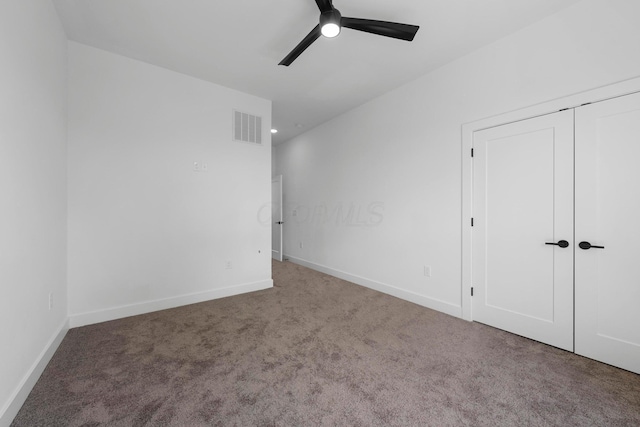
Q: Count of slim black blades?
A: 3